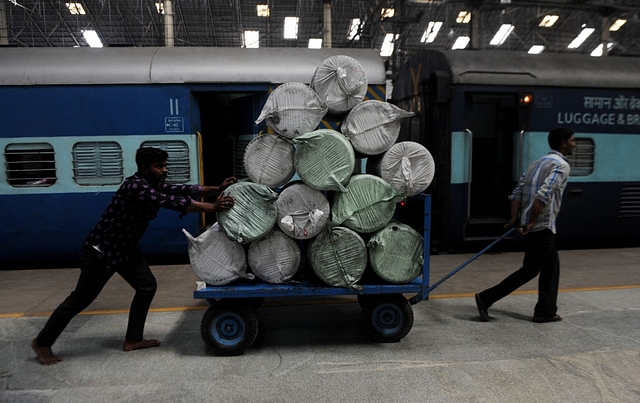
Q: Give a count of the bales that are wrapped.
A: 13